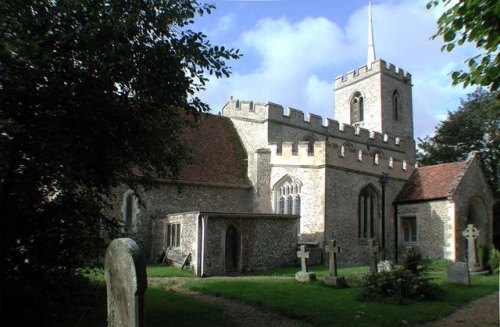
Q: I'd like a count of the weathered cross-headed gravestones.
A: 4